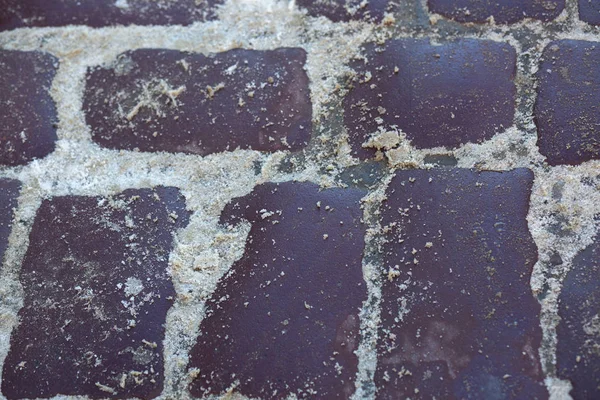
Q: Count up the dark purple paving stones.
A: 13